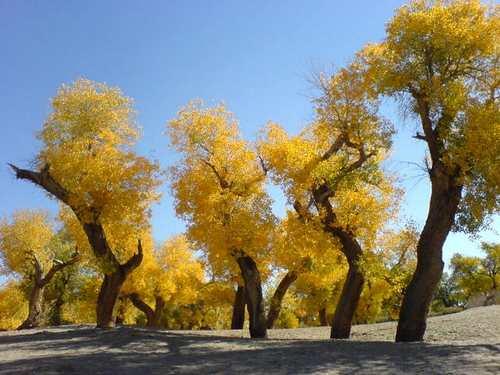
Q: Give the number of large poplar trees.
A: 4